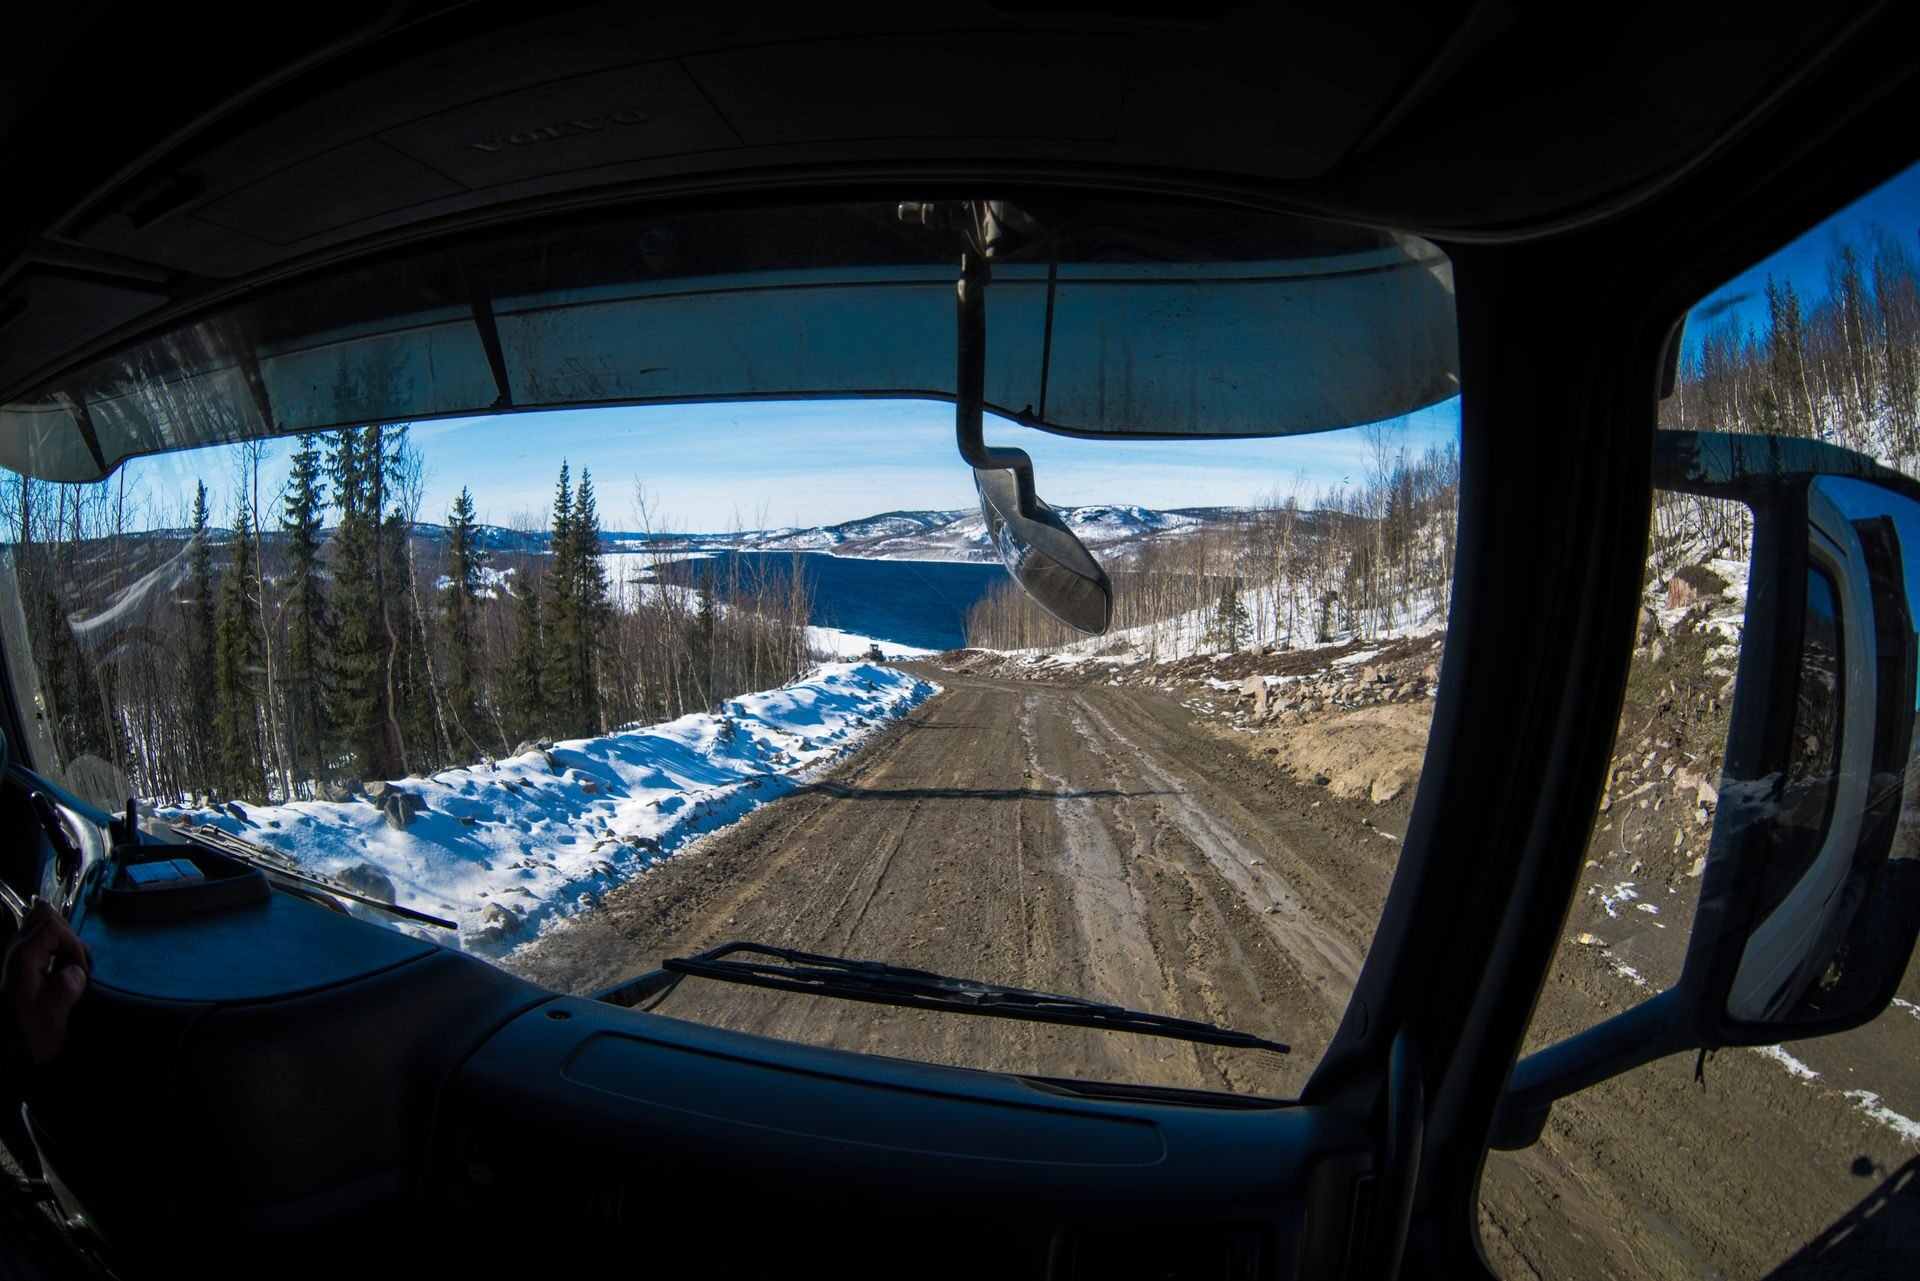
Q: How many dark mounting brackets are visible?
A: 4